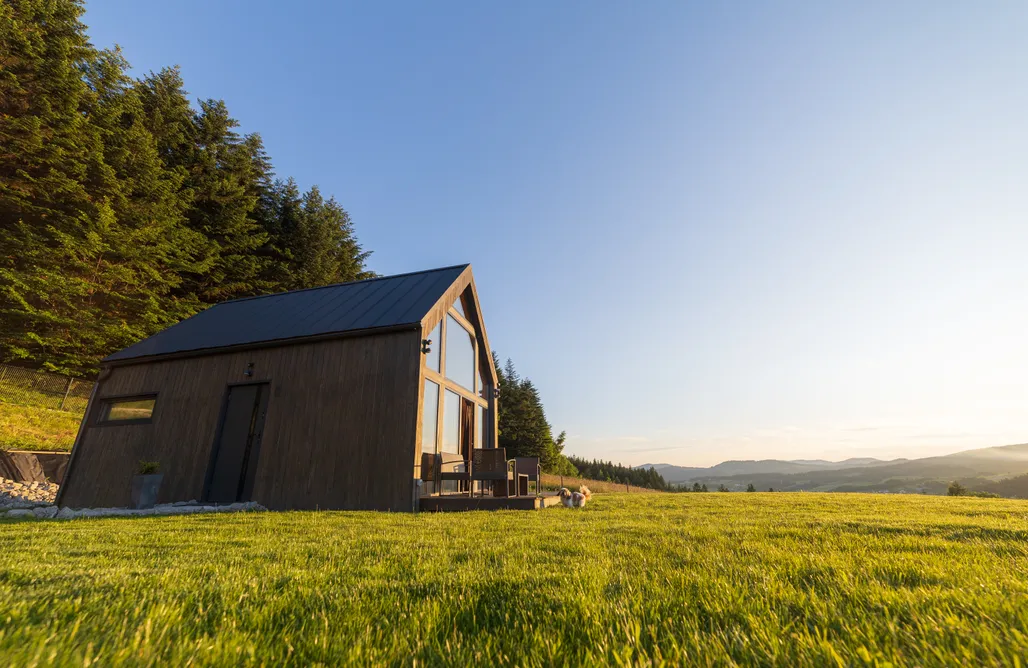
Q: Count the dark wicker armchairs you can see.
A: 3